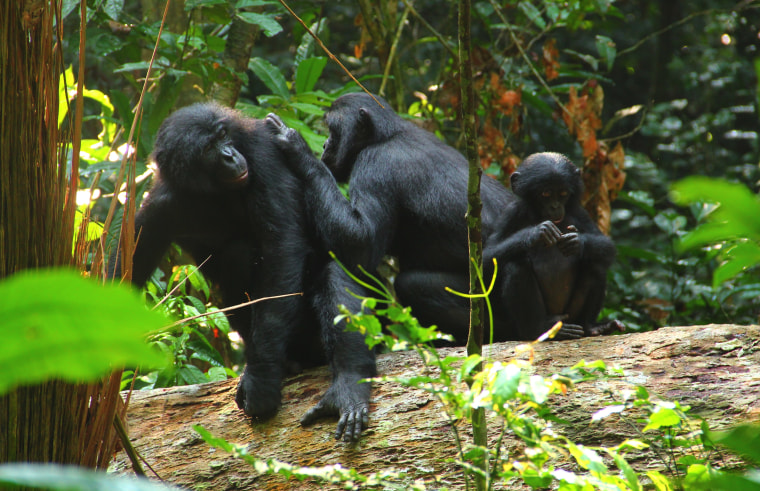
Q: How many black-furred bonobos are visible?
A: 3